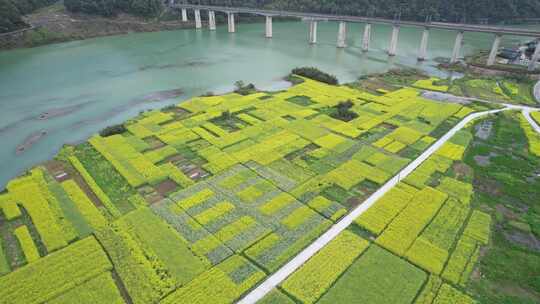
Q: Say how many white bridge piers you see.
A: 13